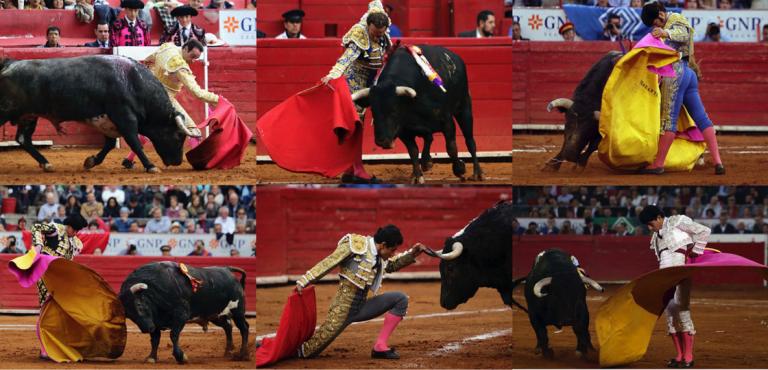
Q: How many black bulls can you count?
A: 6